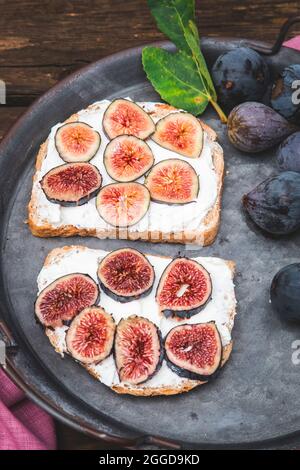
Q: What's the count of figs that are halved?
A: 13